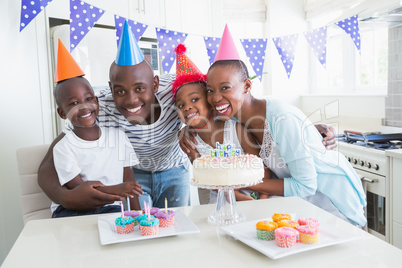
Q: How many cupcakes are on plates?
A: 12